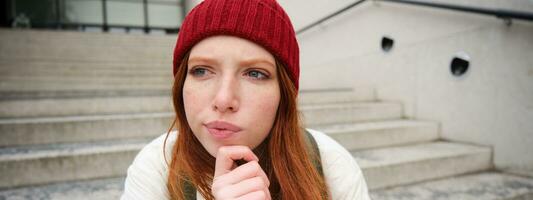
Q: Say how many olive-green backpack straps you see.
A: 2